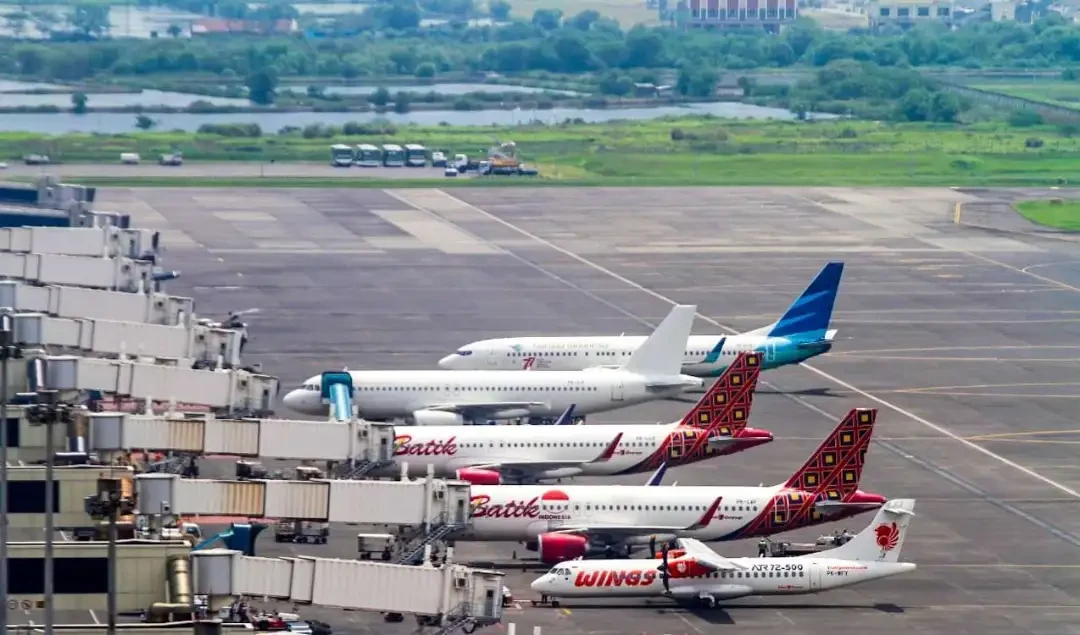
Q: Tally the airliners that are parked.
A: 5